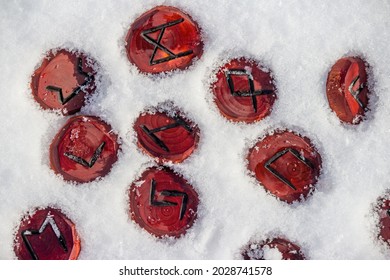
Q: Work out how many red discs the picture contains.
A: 11